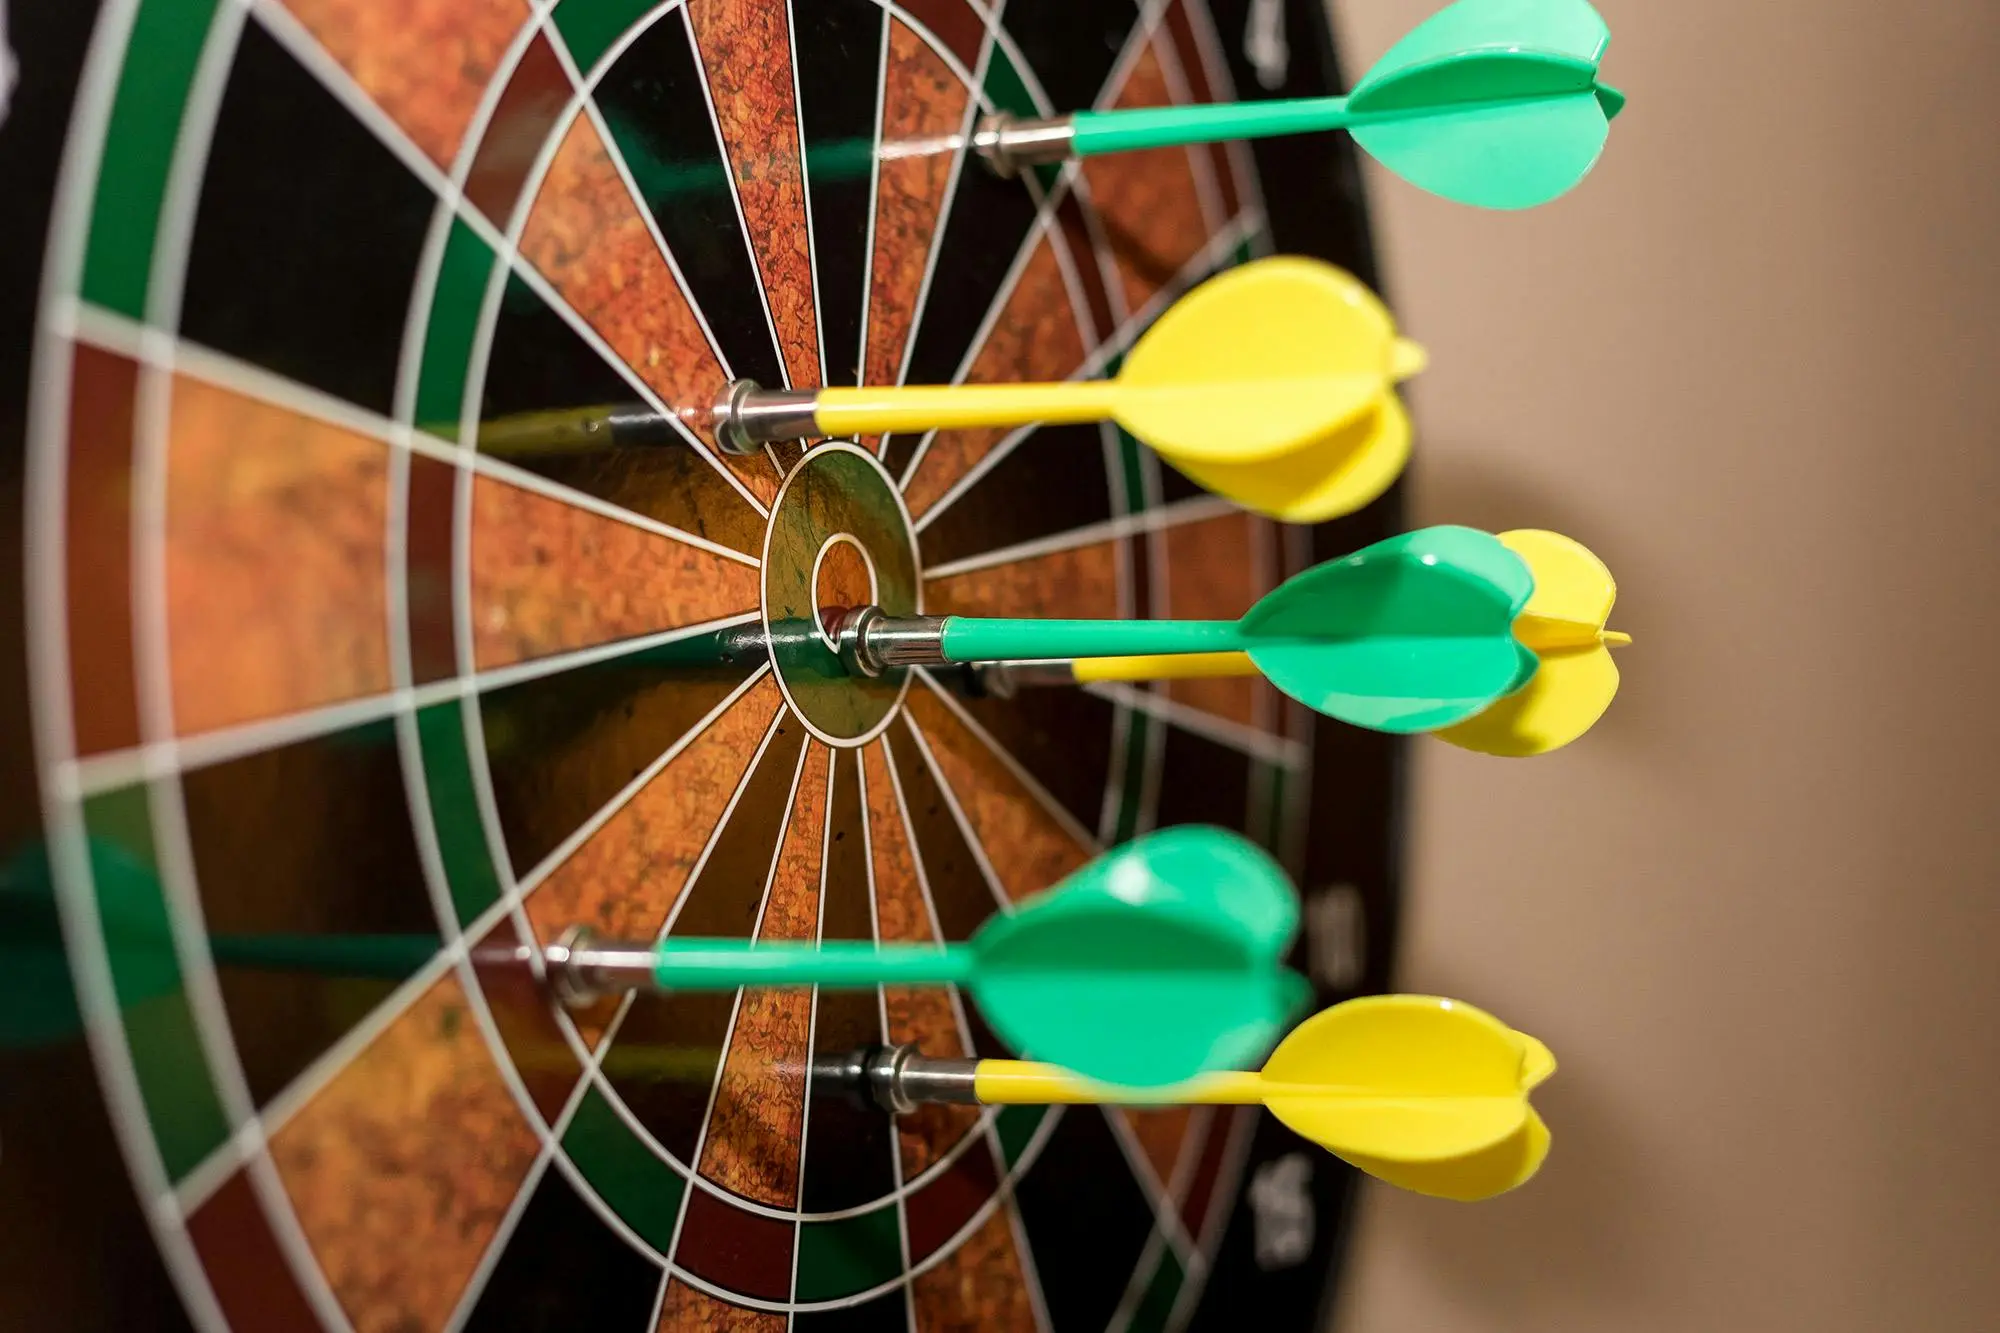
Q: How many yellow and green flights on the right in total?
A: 6